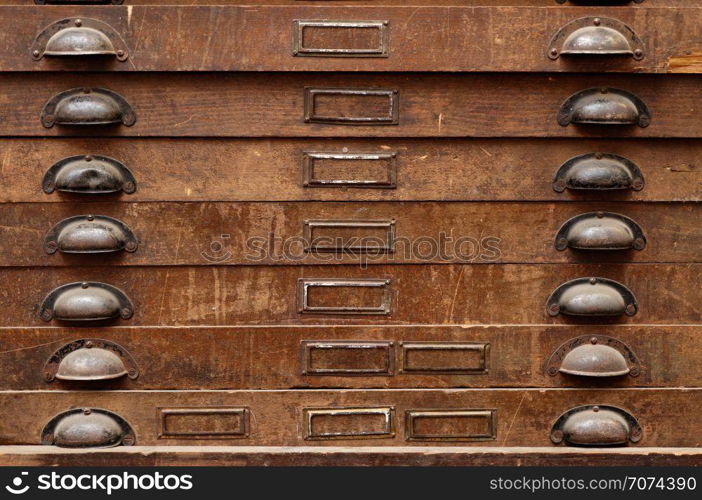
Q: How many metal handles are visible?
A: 14